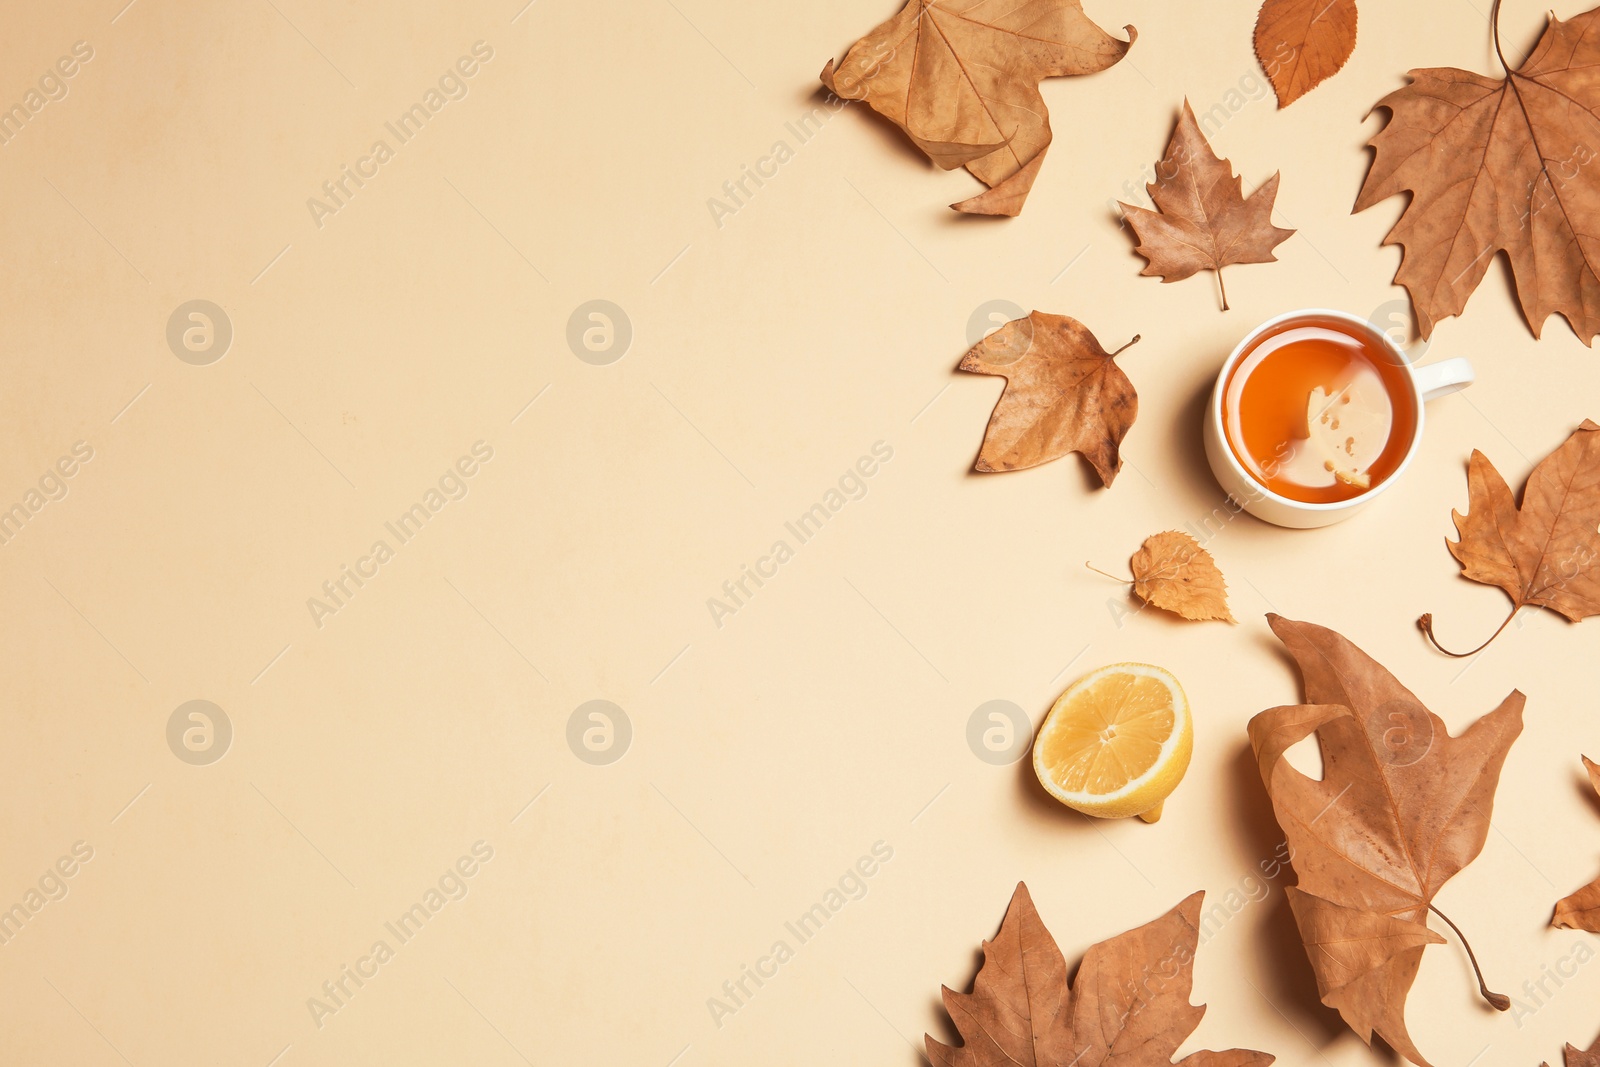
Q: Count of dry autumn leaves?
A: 11